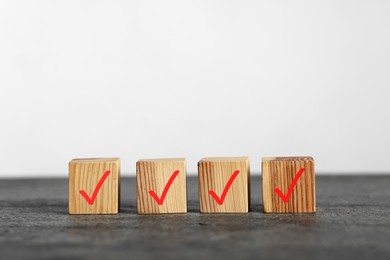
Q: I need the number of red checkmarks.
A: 4